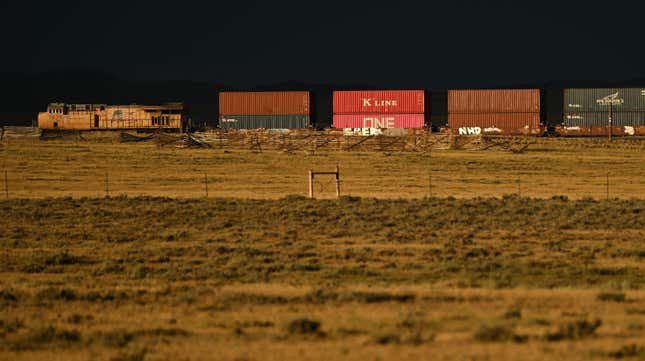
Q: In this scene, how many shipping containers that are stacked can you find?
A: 8